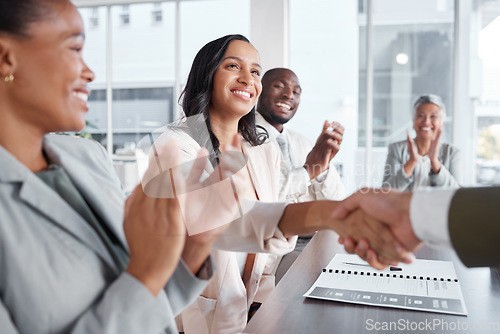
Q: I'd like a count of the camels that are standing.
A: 0